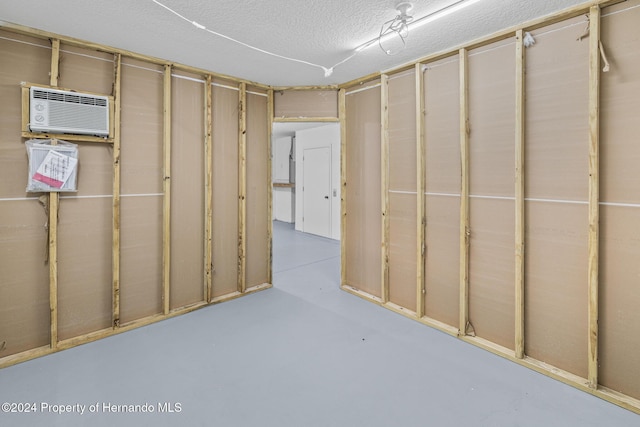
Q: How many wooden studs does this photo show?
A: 12